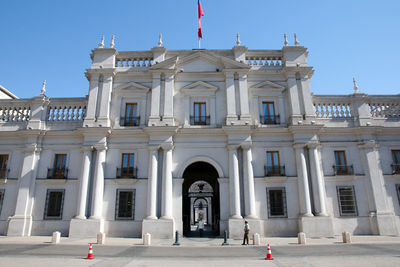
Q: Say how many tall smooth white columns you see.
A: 8